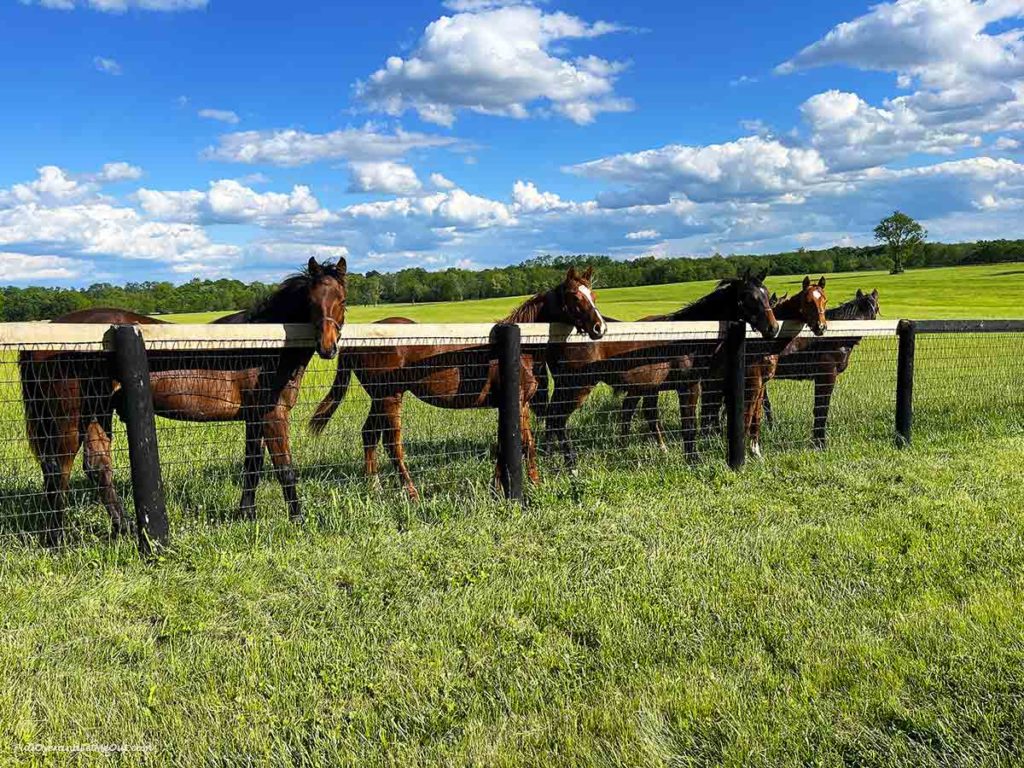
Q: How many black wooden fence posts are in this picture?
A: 4